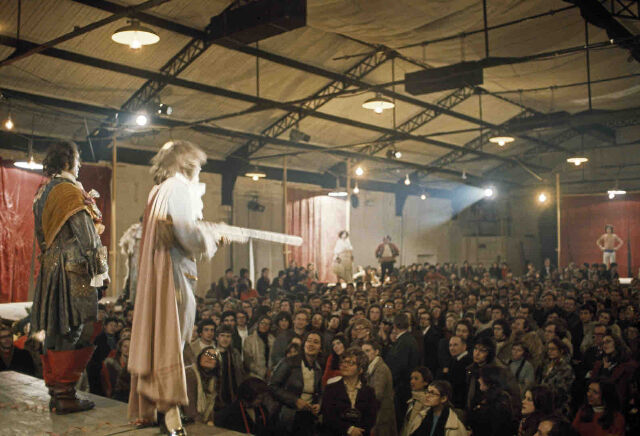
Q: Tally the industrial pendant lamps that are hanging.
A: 8